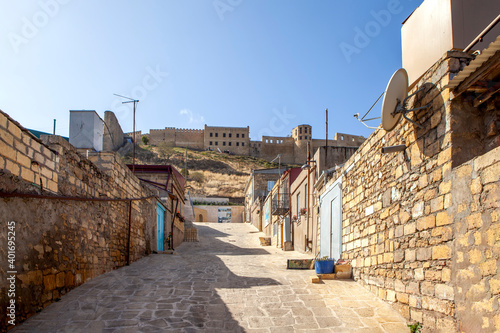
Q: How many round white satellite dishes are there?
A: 1